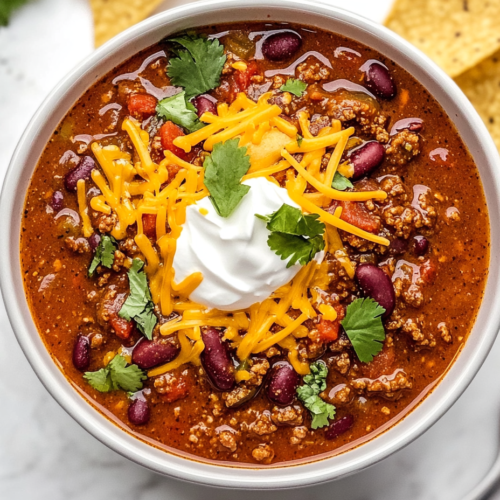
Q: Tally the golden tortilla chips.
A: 3